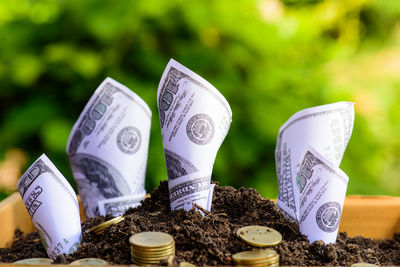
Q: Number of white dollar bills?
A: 5